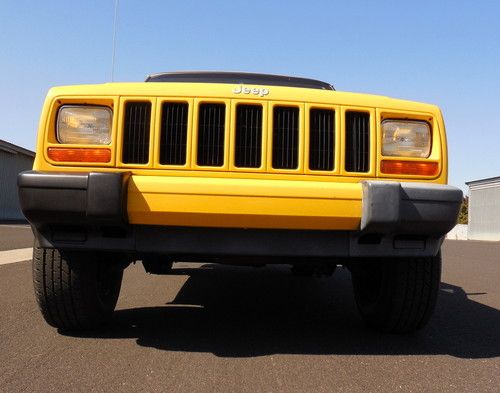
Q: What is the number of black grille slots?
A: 7